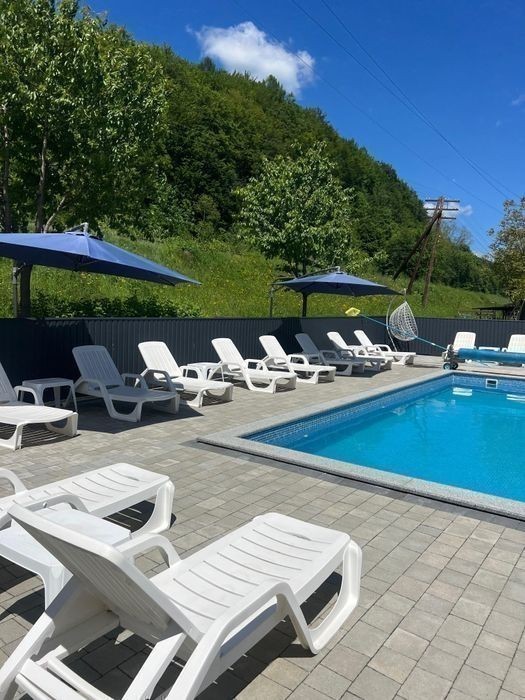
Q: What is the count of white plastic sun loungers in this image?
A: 12